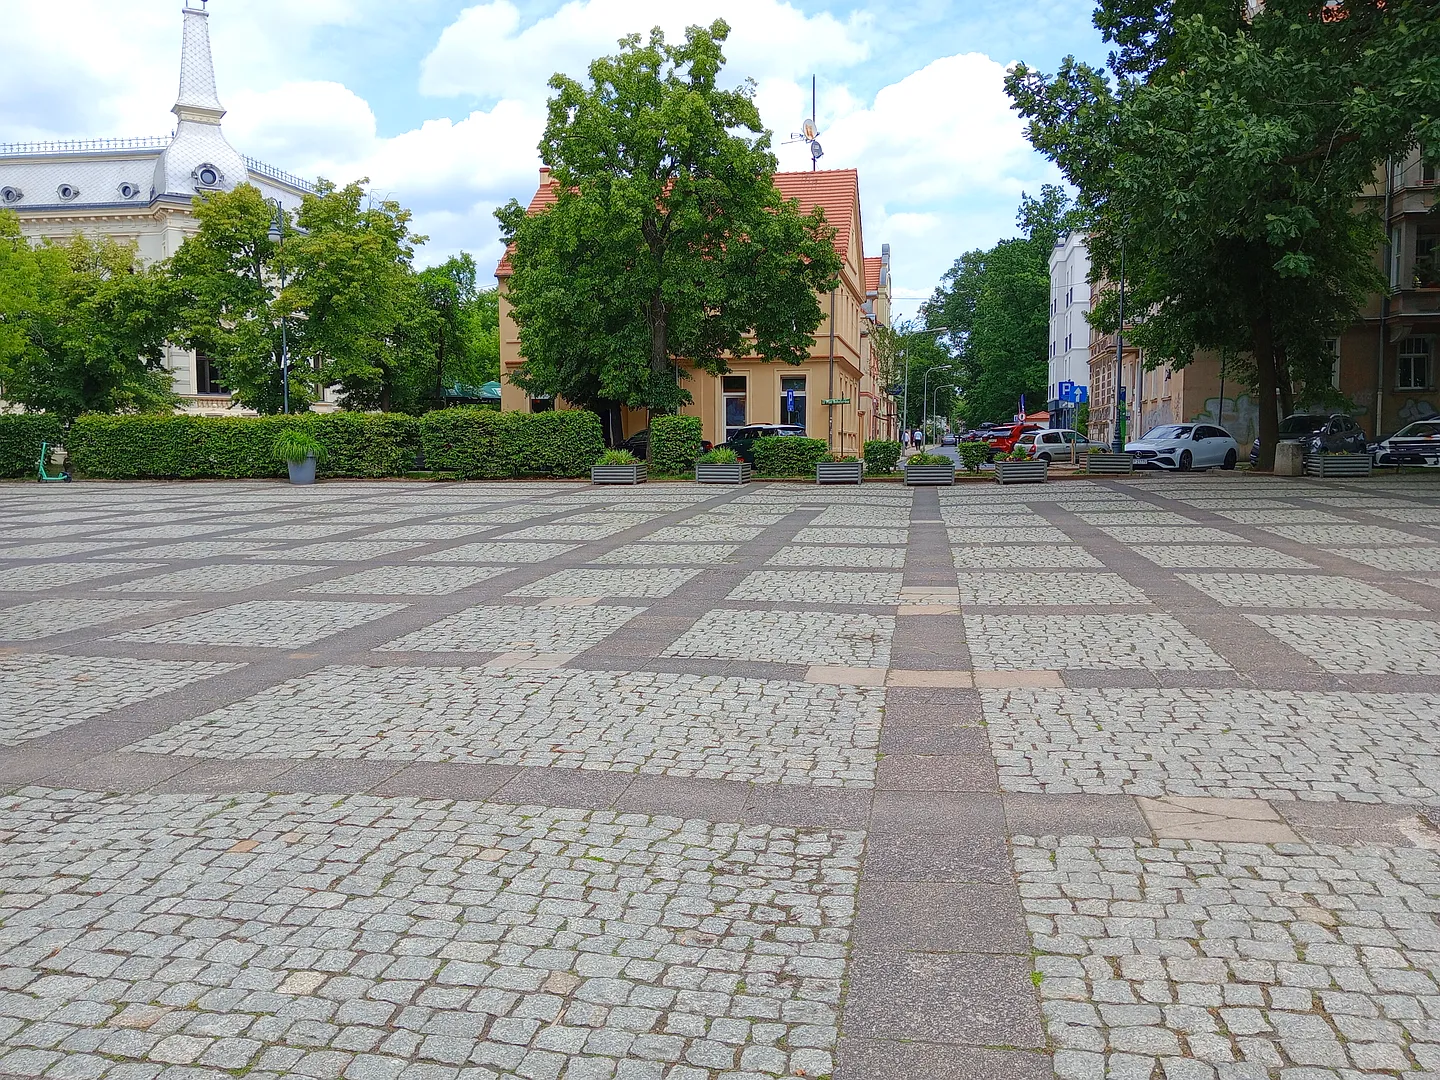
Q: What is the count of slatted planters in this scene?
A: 7